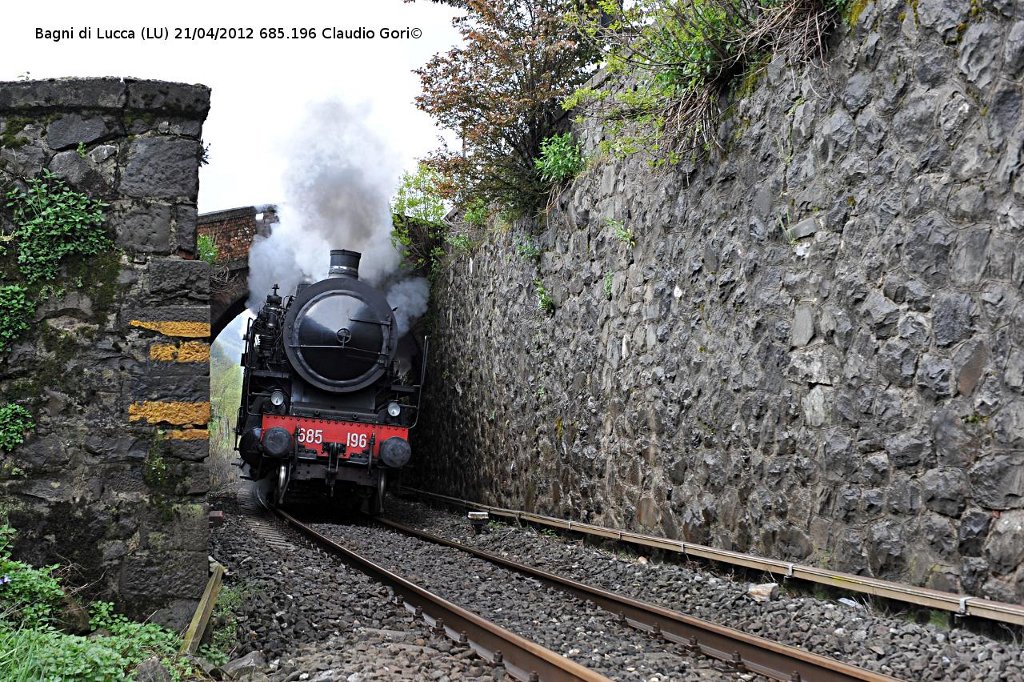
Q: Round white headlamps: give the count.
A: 2